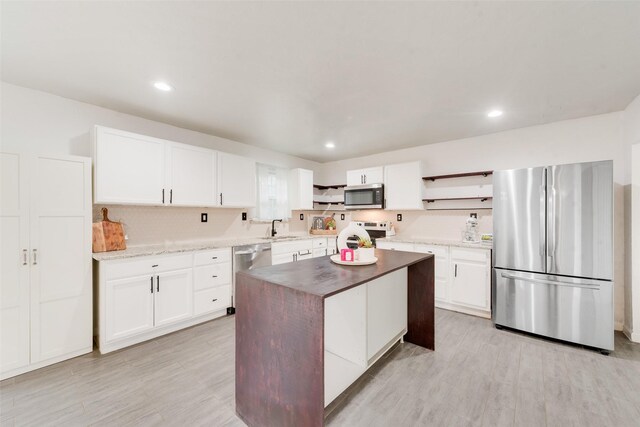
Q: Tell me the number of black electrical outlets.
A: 6